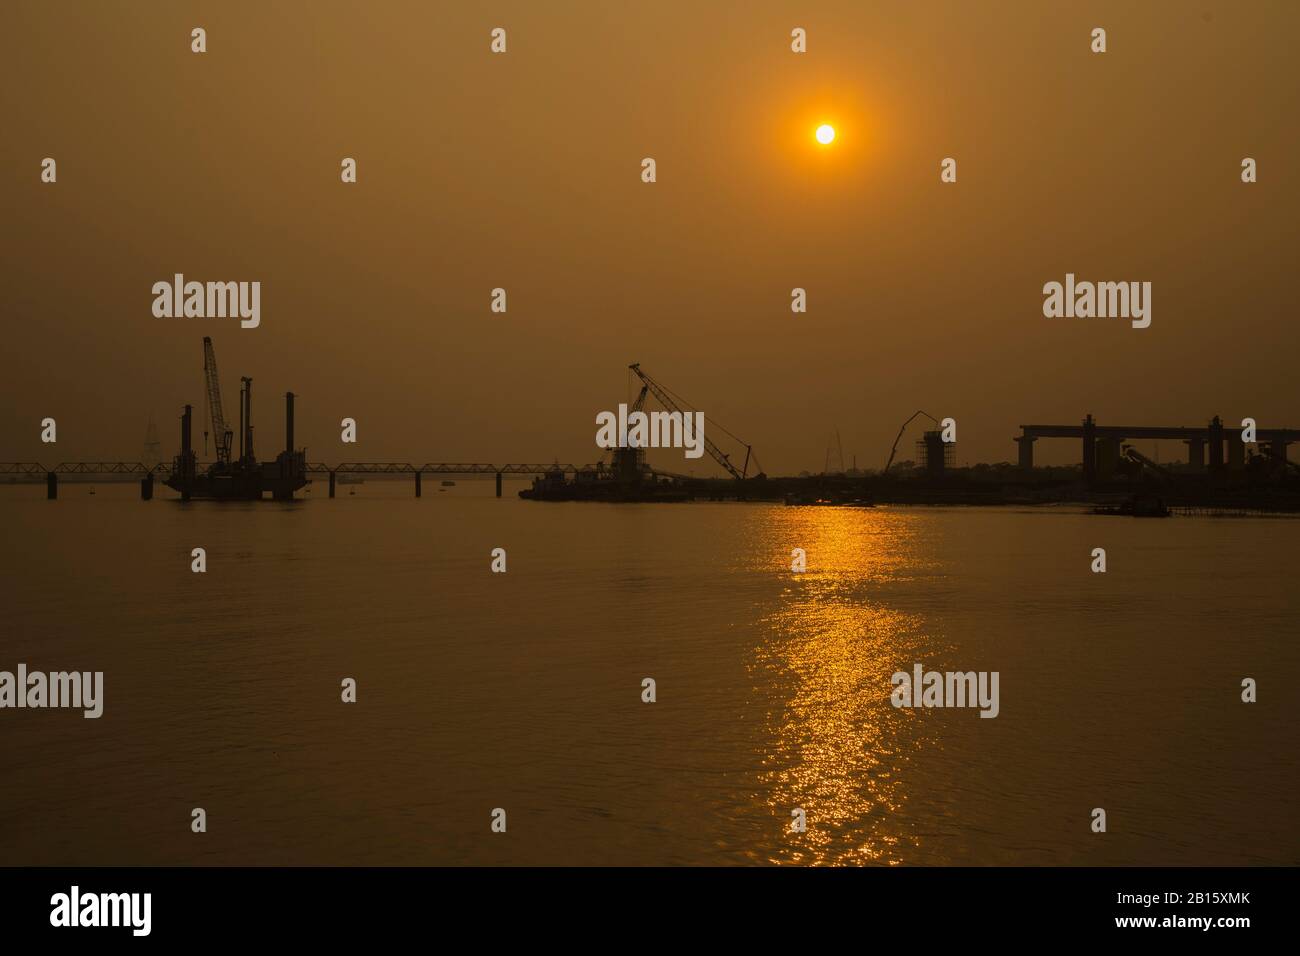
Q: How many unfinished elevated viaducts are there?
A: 1